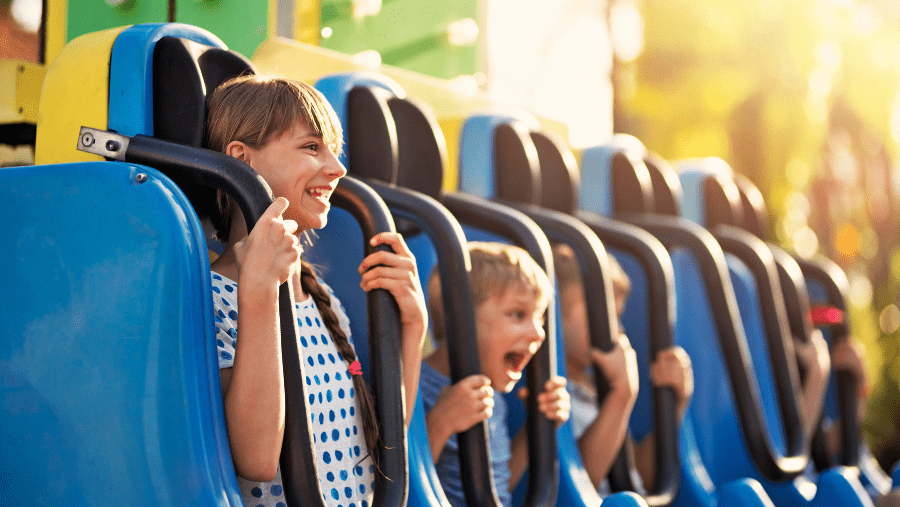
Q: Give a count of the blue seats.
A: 5